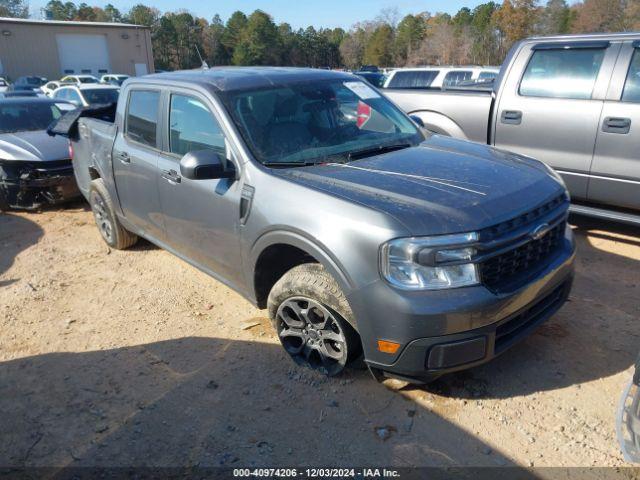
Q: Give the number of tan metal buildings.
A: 1